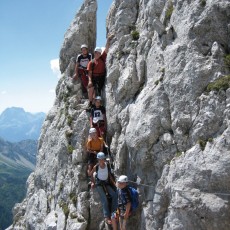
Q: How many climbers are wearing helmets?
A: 6